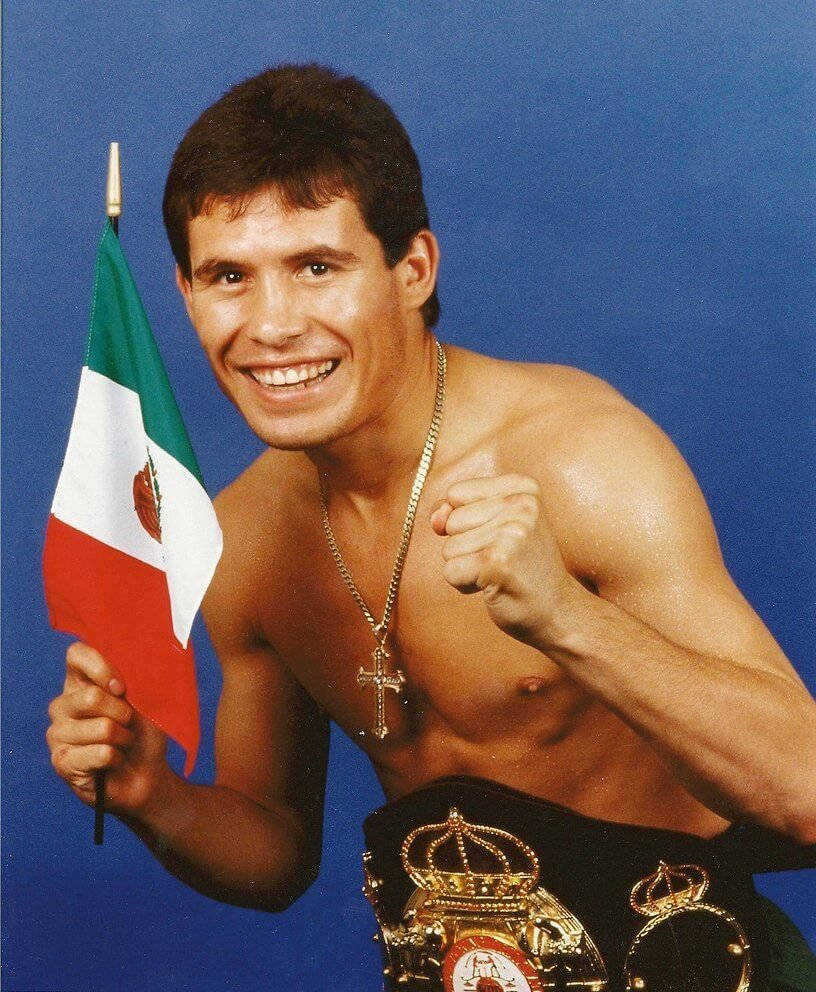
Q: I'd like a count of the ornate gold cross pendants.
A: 1